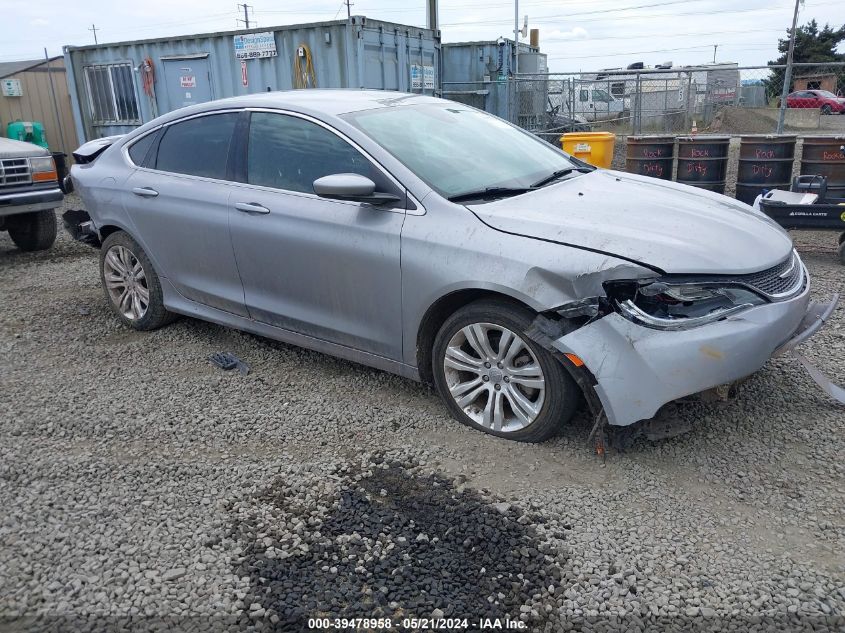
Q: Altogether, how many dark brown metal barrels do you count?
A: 4